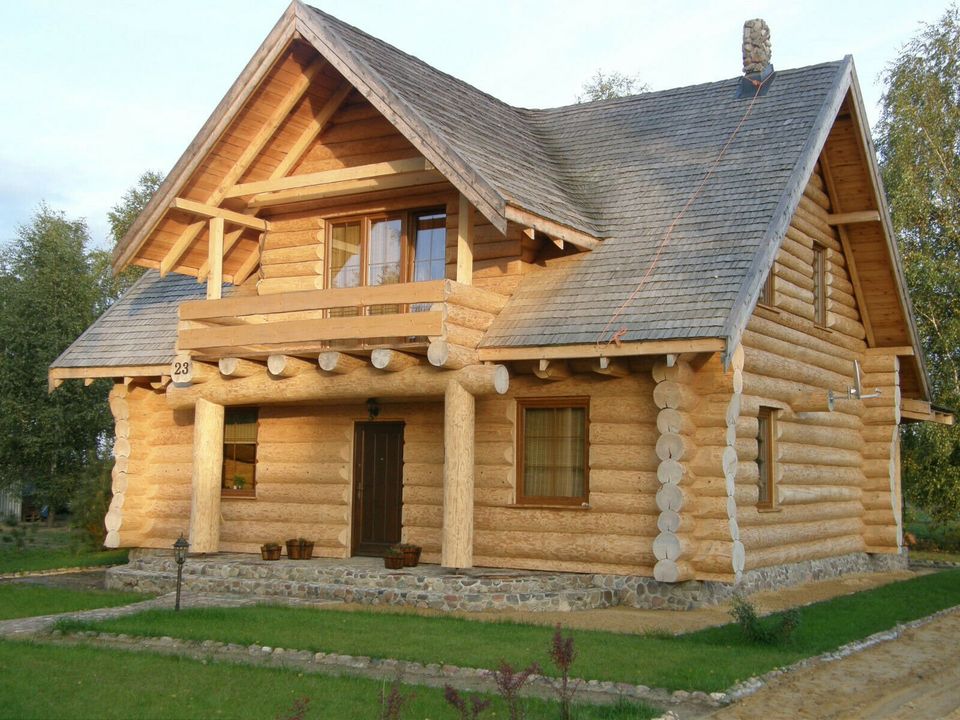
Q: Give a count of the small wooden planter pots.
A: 4